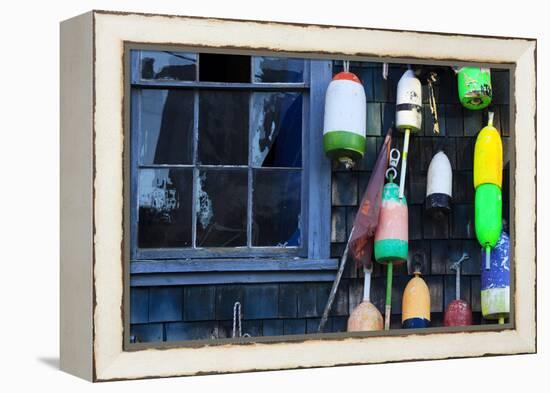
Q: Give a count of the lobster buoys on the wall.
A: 10